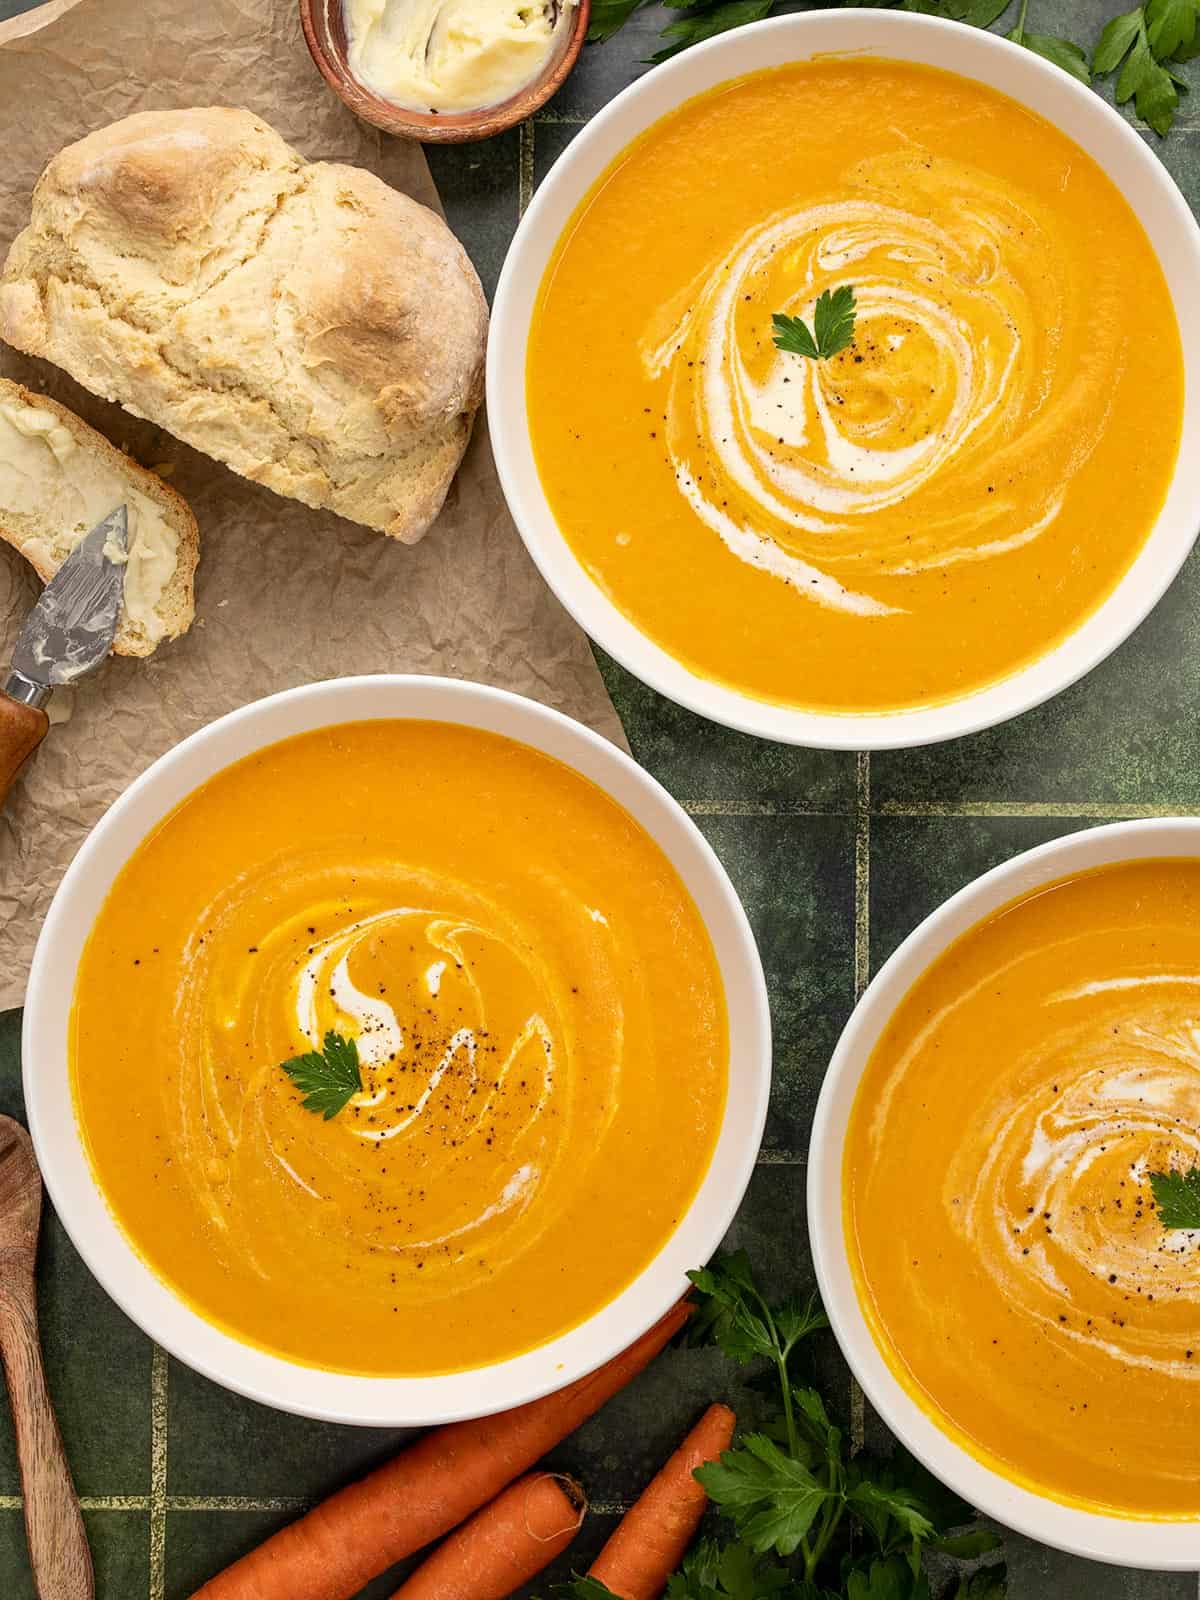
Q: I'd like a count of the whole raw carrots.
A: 3